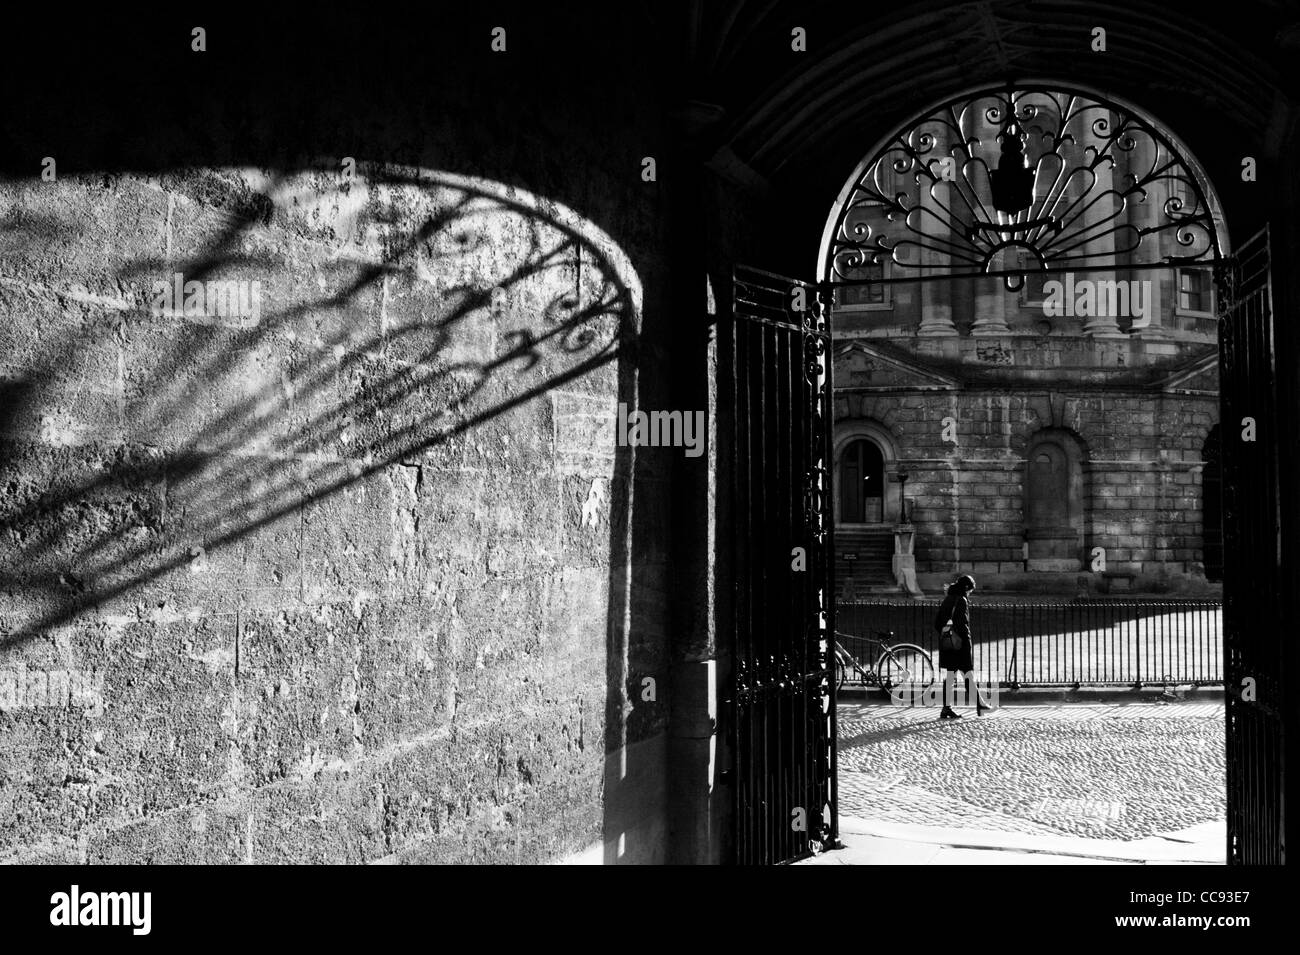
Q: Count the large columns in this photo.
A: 4